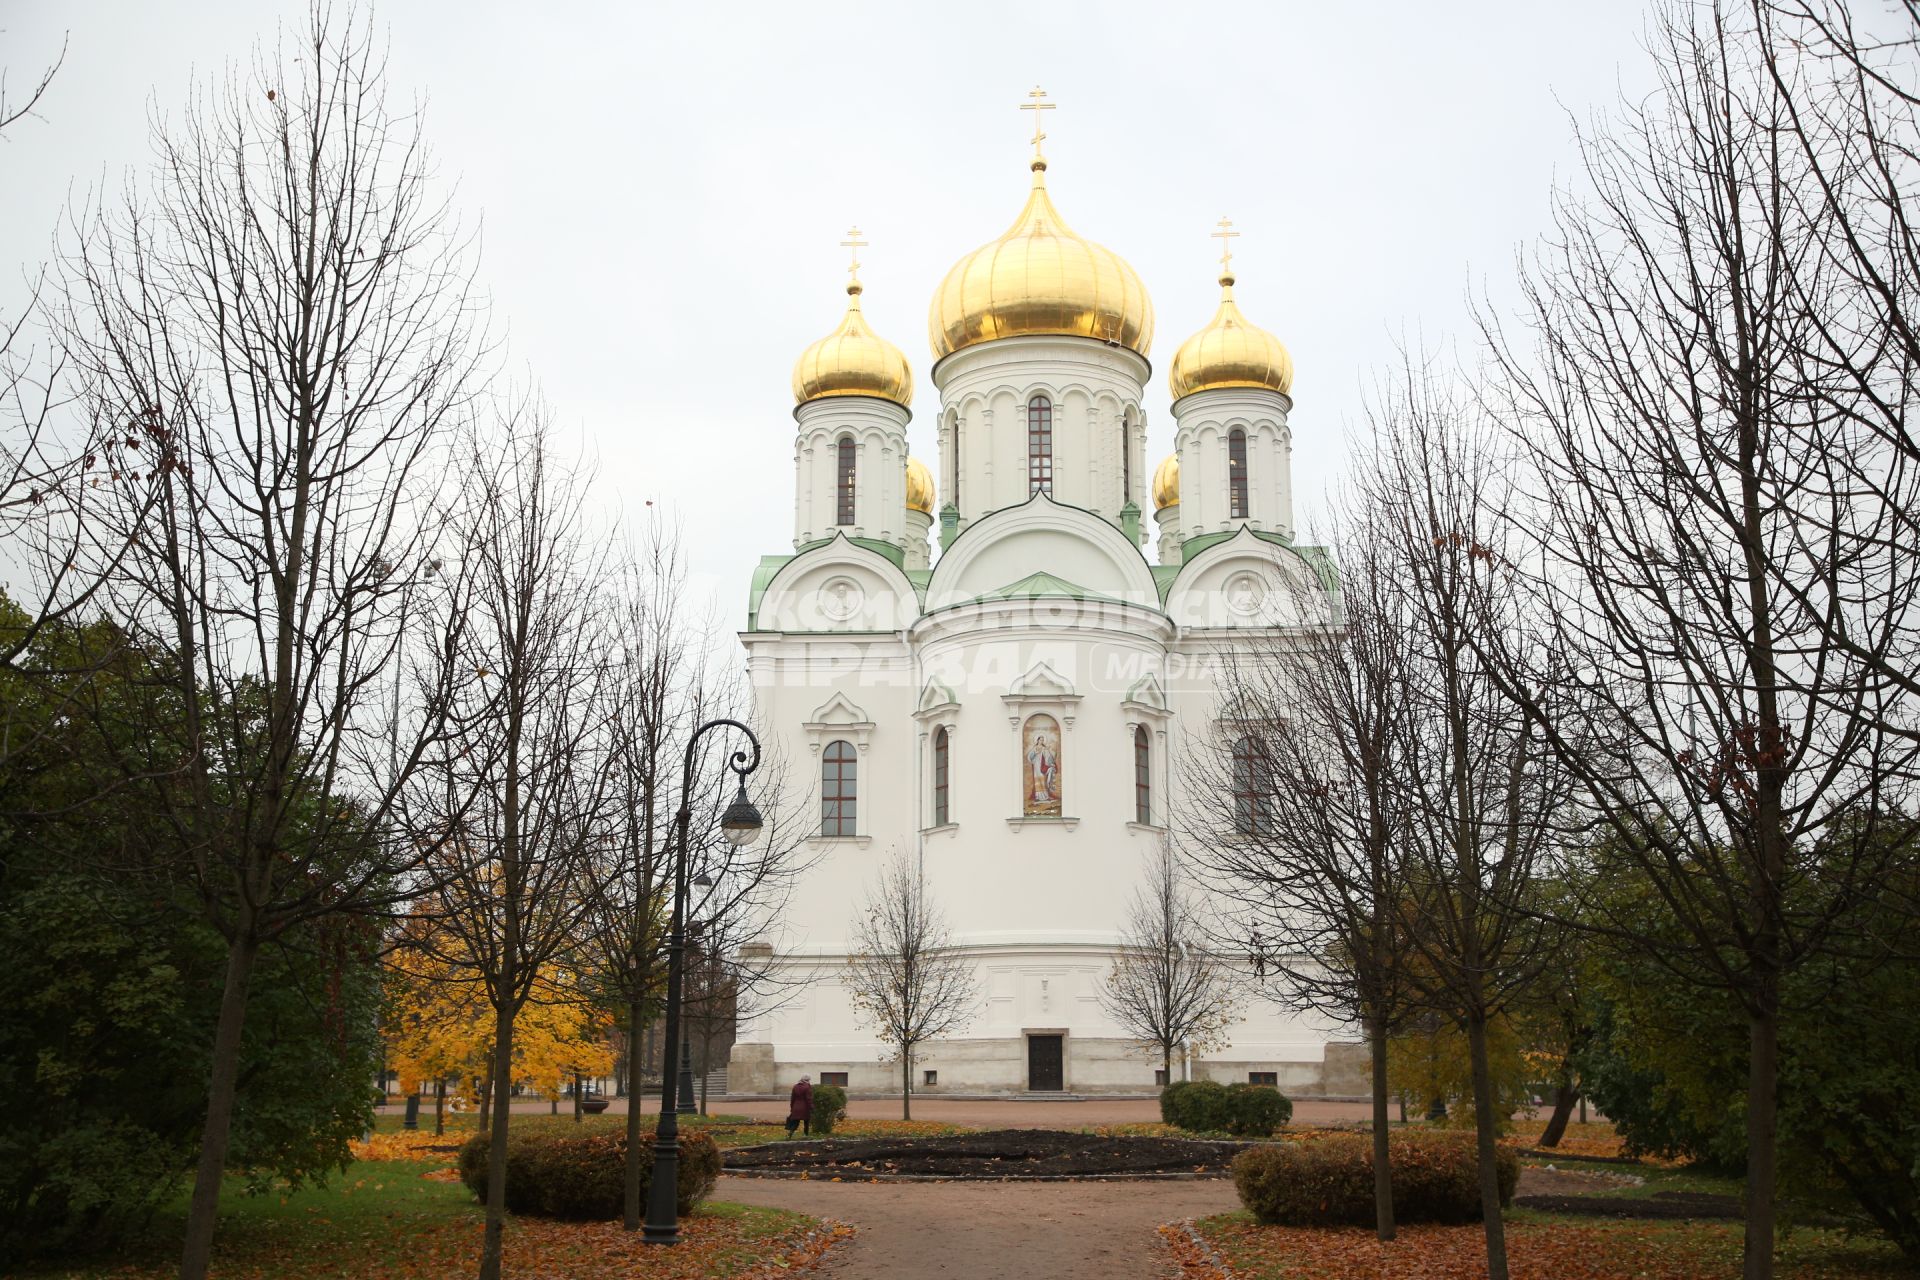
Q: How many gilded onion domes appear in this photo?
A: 5